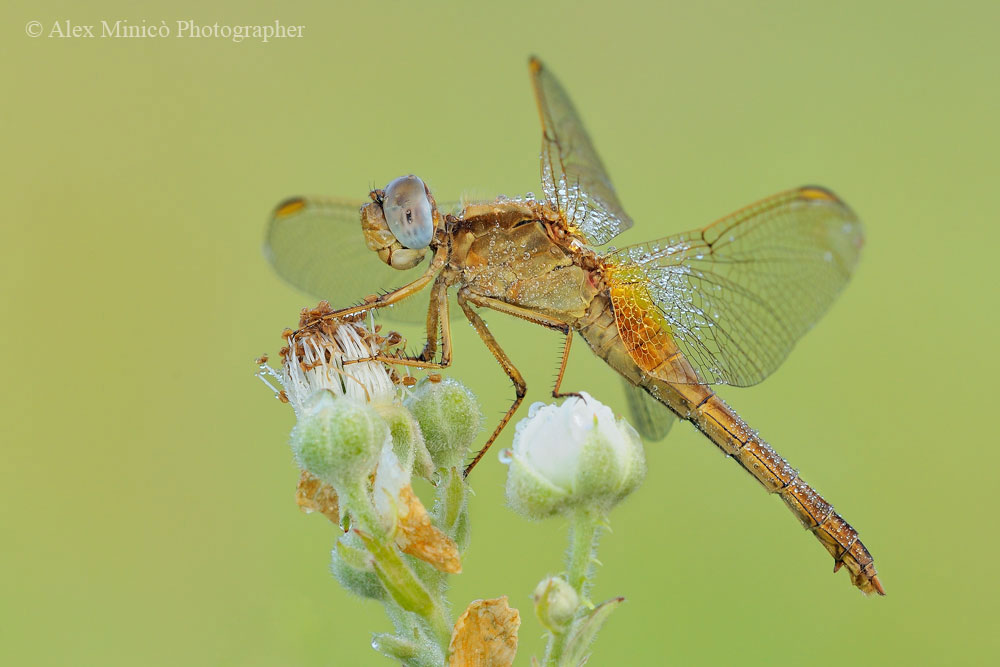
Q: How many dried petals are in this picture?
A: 3